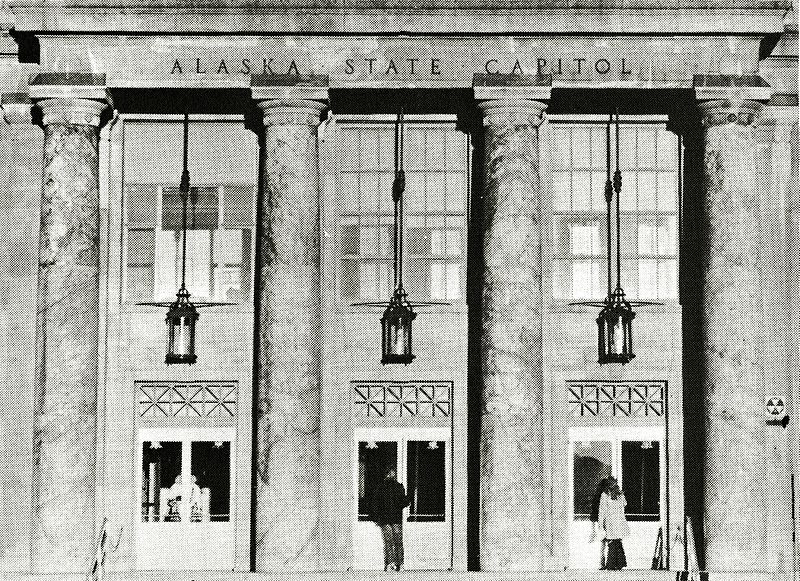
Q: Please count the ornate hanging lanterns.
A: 3